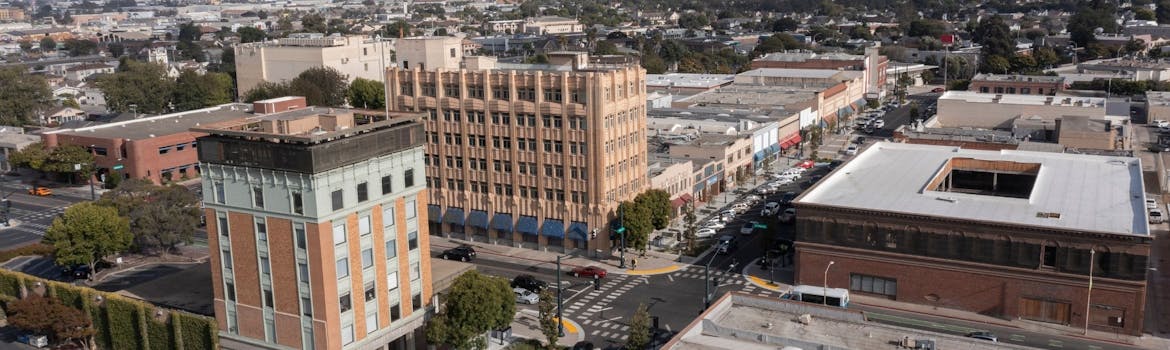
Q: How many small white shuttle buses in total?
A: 1